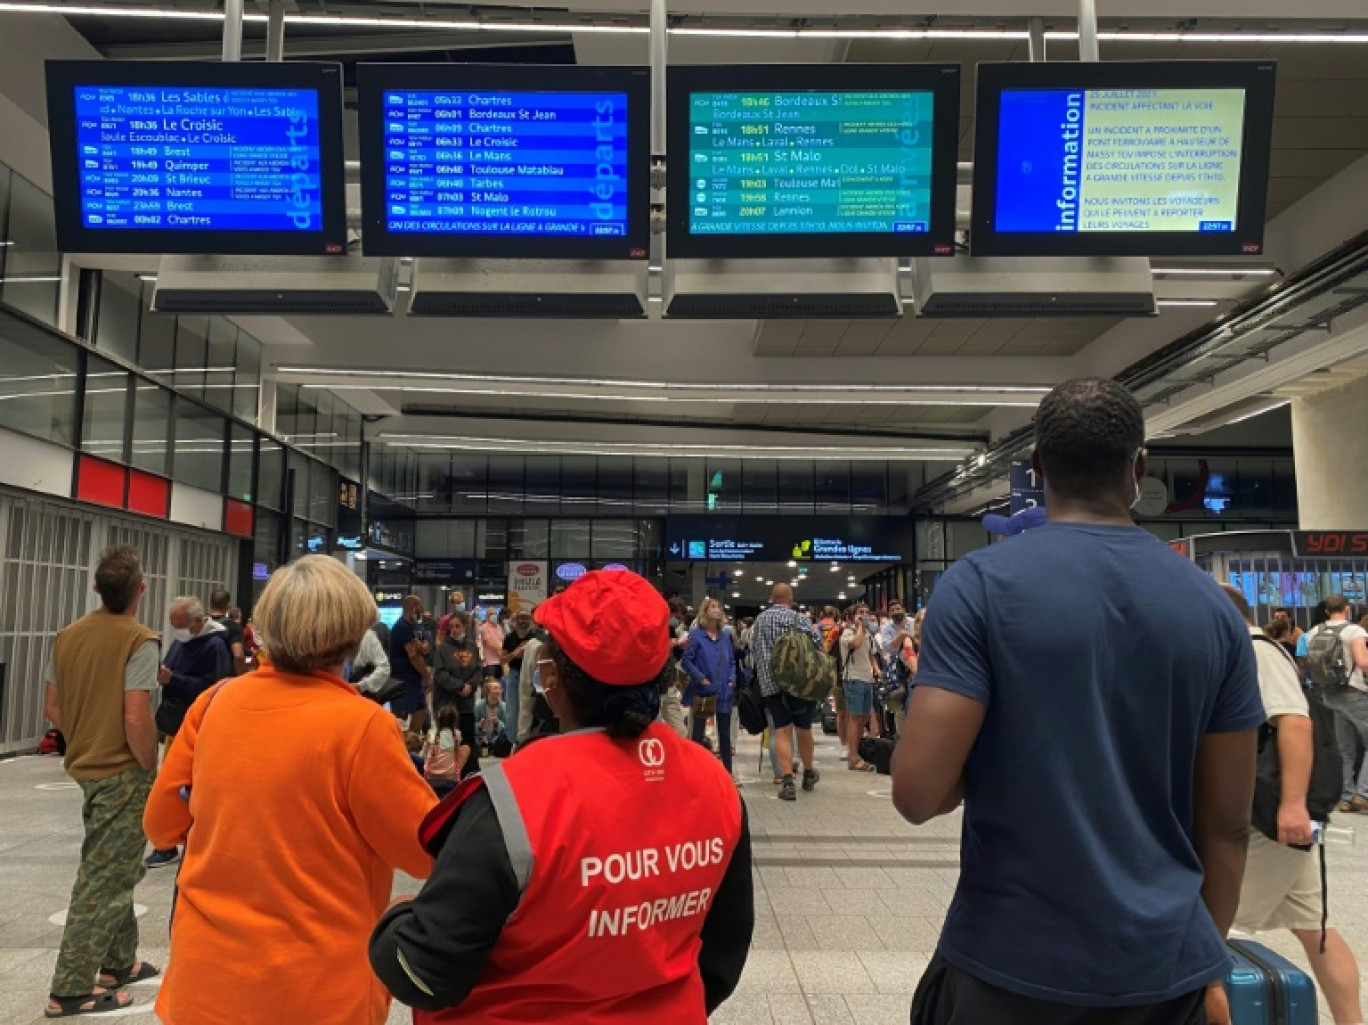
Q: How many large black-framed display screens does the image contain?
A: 4